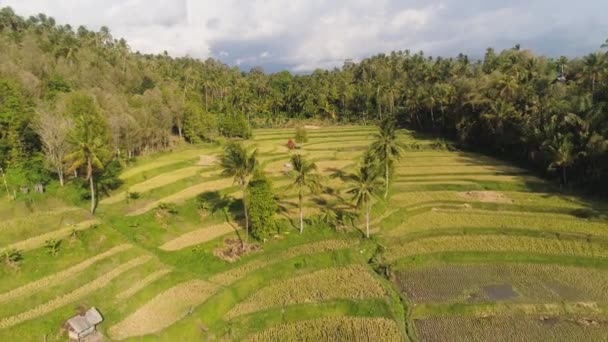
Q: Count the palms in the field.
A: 5